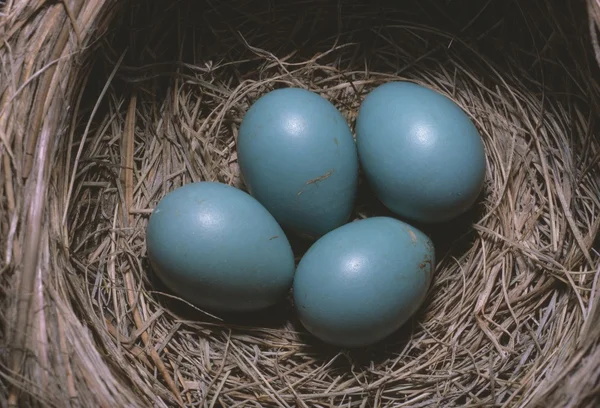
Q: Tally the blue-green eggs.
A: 4